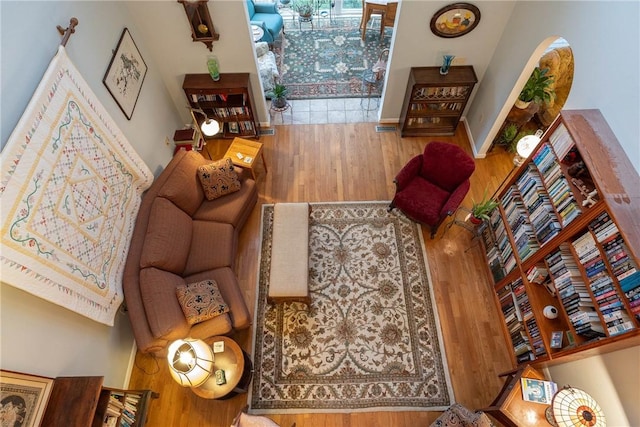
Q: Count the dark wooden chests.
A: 2